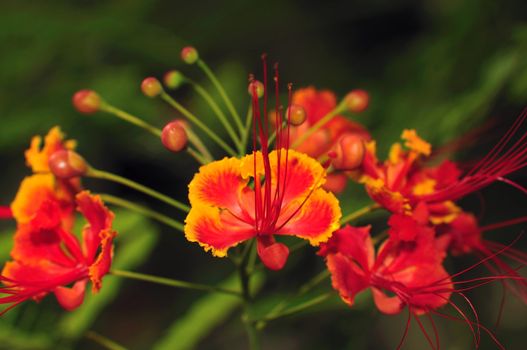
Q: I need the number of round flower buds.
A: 10